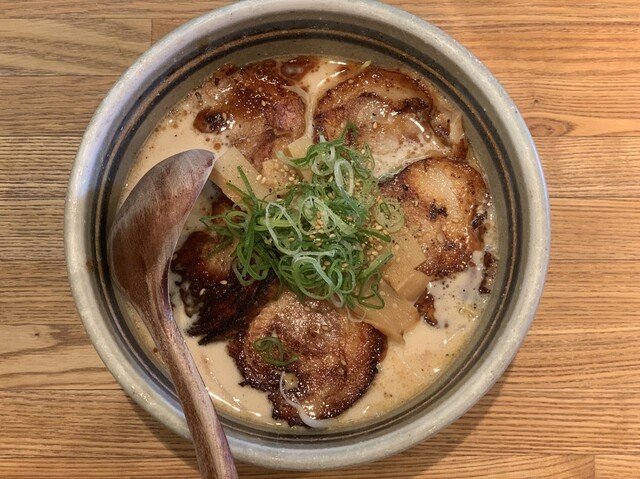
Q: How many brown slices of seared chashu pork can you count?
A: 5